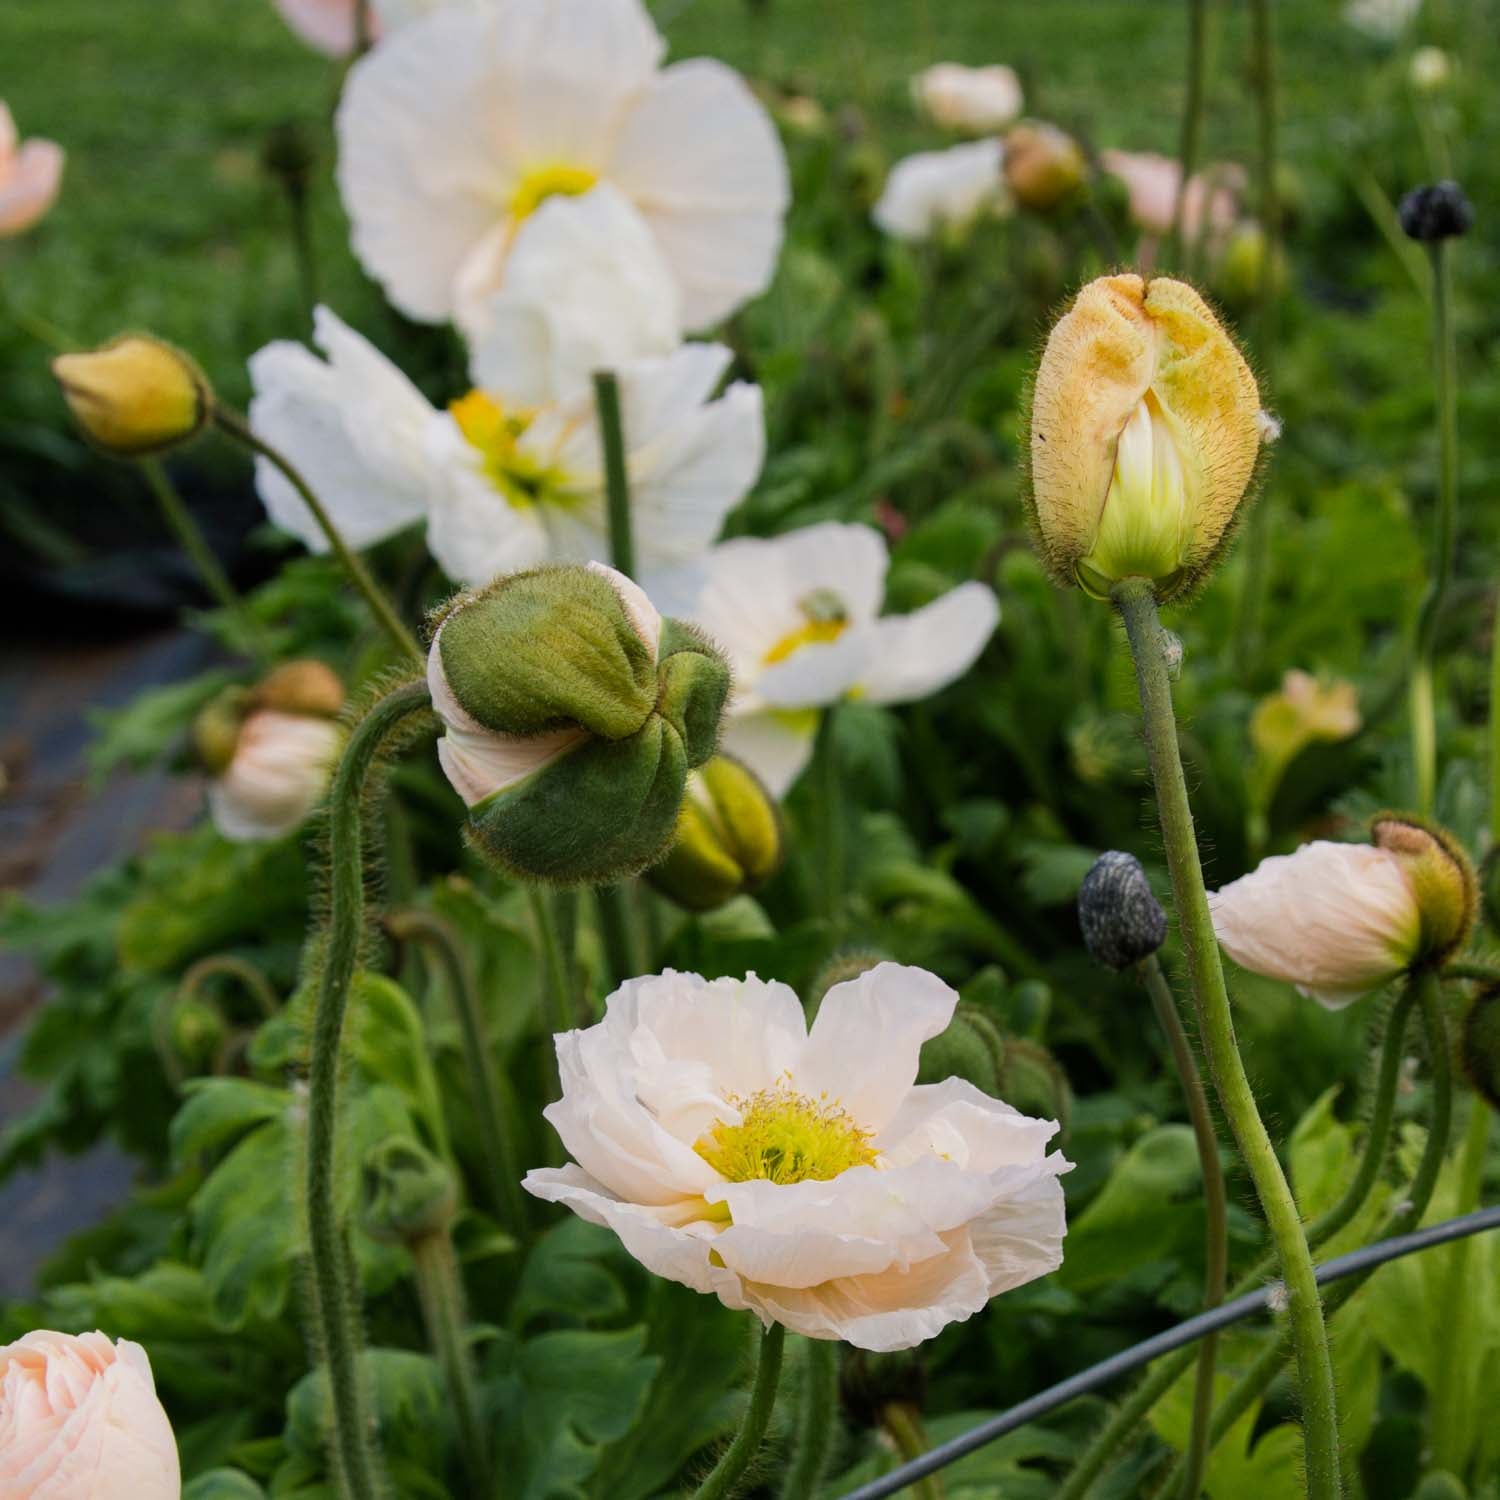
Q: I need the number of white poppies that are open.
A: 4